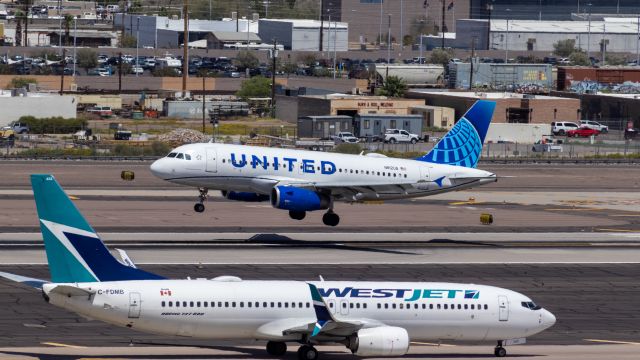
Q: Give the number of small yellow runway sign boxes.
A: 2